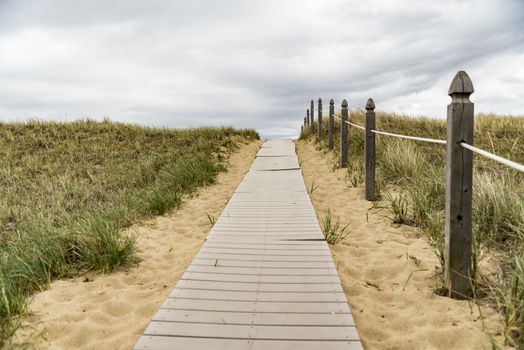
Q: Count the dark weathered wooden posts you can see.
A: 9